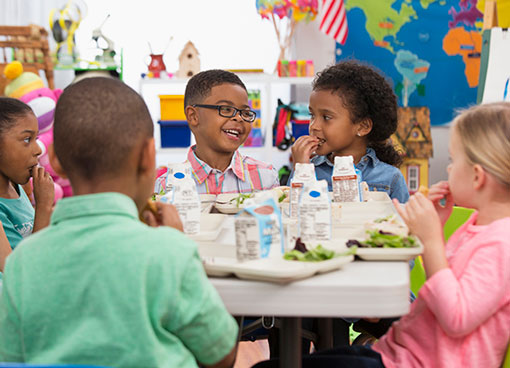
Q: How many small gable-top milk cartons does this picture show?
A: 6